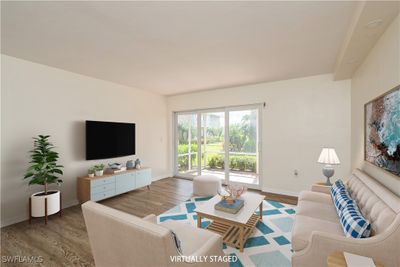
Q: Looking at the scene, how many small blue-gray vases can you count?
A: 2